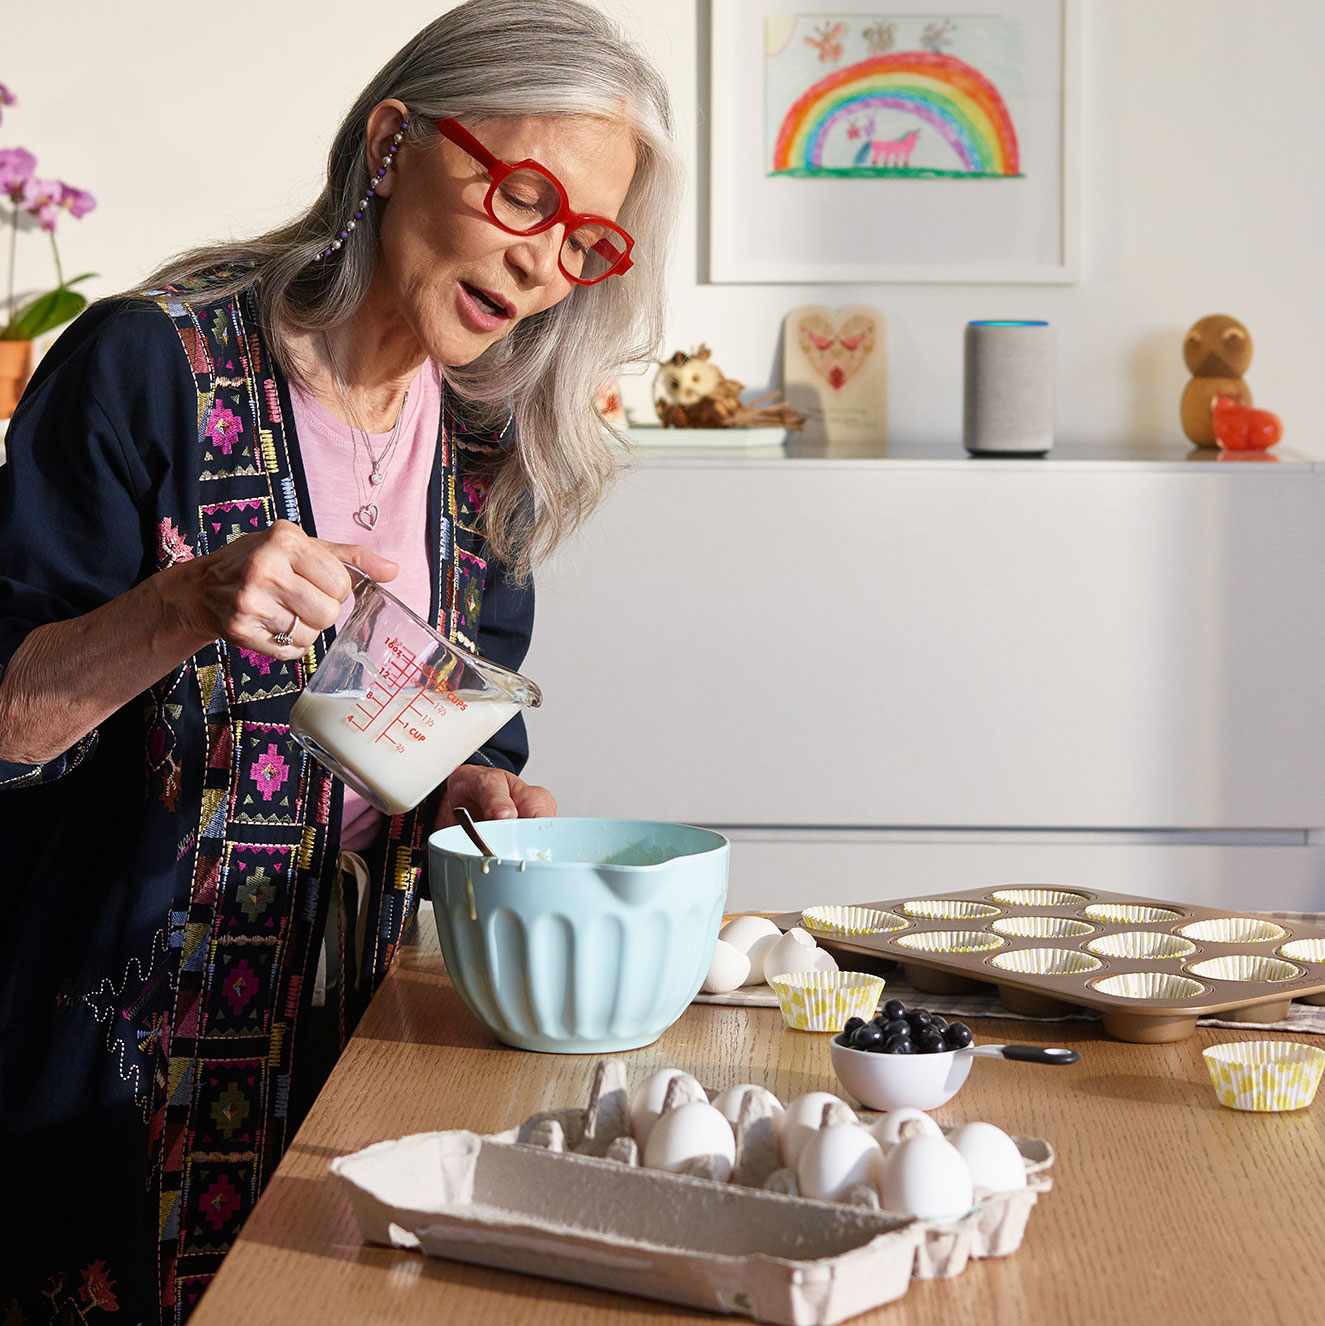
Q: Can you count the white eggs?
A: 8